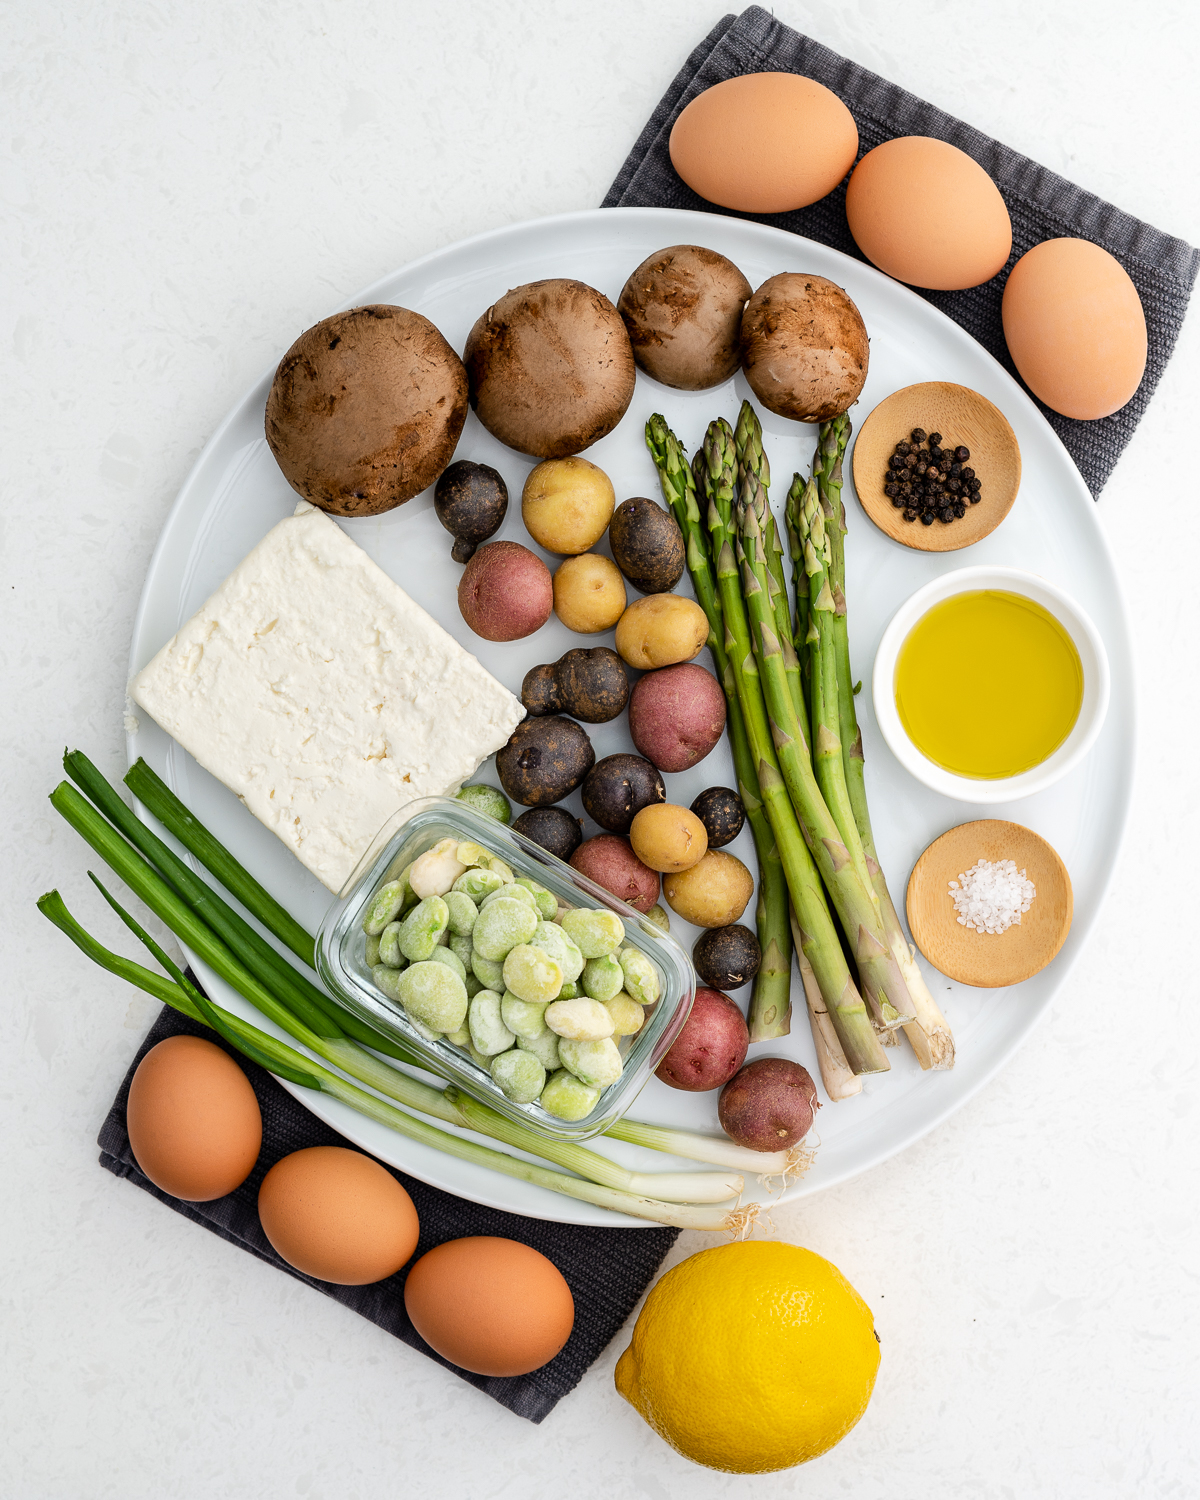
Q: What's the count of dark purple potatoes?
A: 8